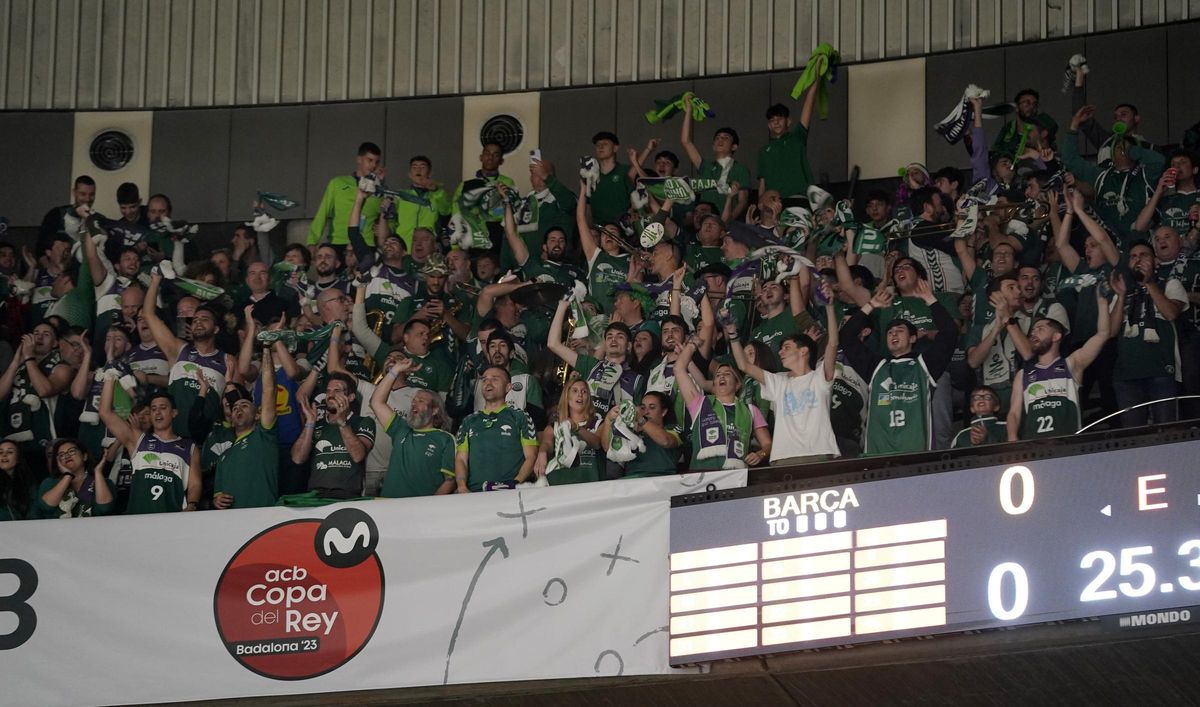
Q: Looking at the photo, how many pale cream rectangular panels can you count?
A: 3